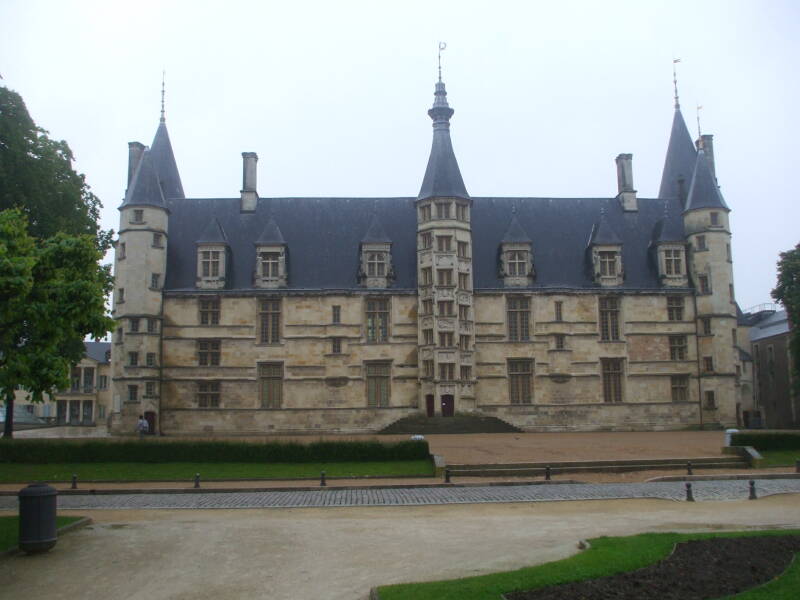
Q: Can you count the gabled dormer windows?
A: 6